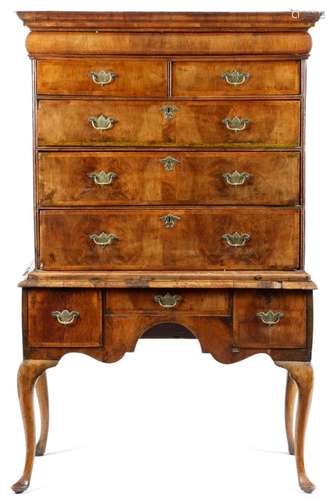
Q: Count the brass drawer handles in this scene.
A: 11